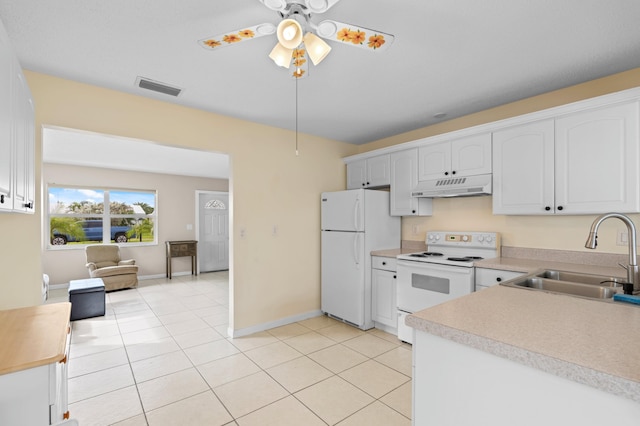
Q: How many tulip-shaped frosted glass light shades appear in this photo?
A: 3